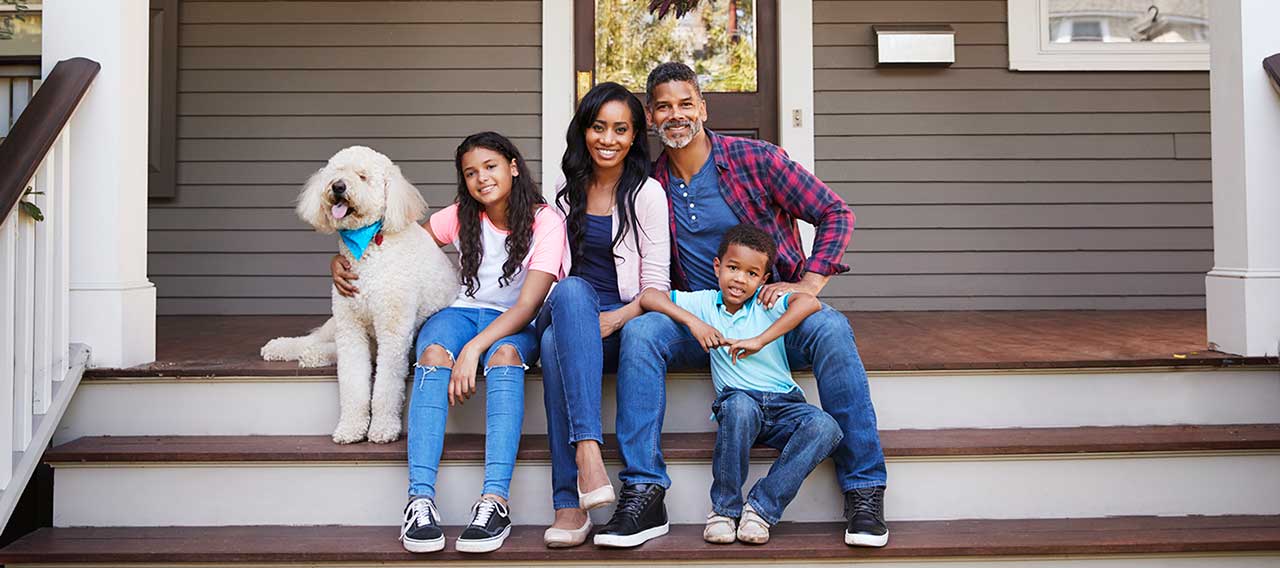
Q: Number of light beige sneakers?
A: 2